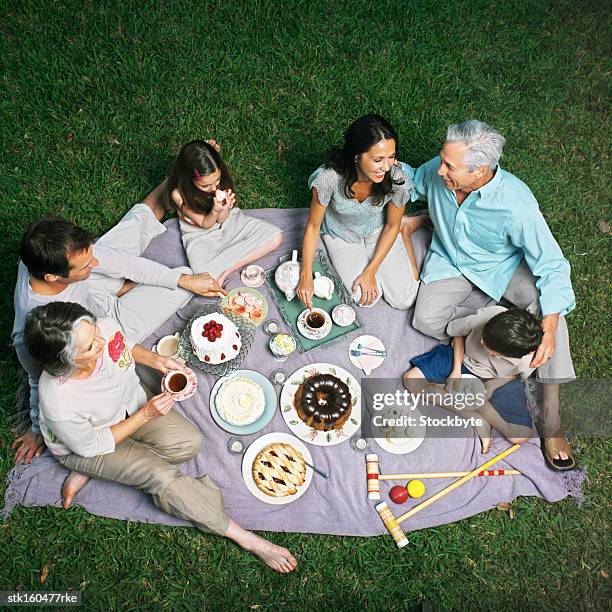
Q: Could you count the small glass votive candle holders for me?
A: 4